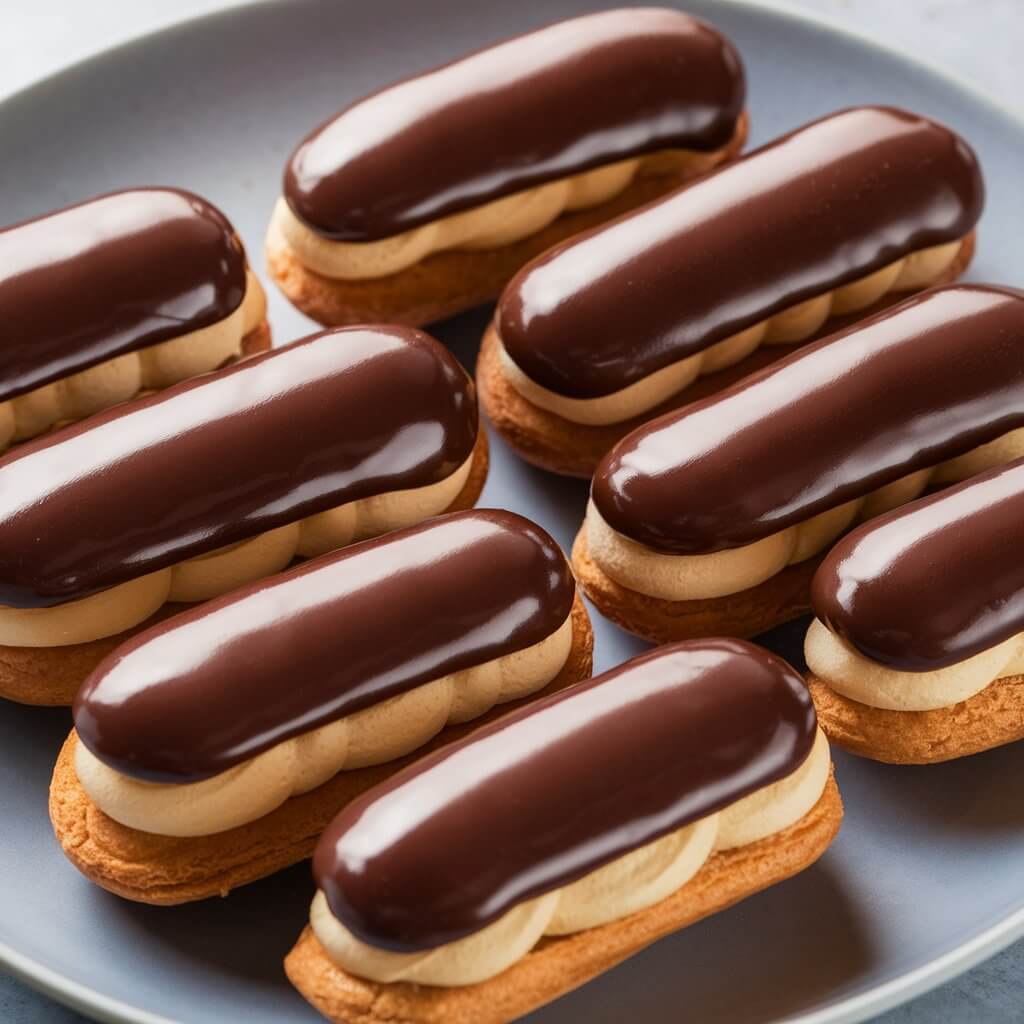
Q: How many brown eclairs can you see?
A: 8